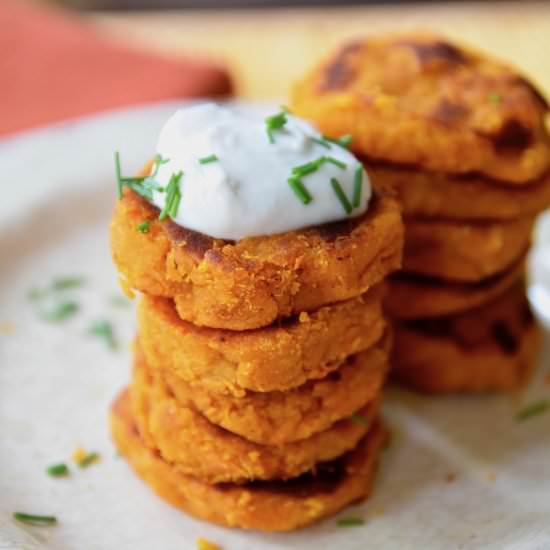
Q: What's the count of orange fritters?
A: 10